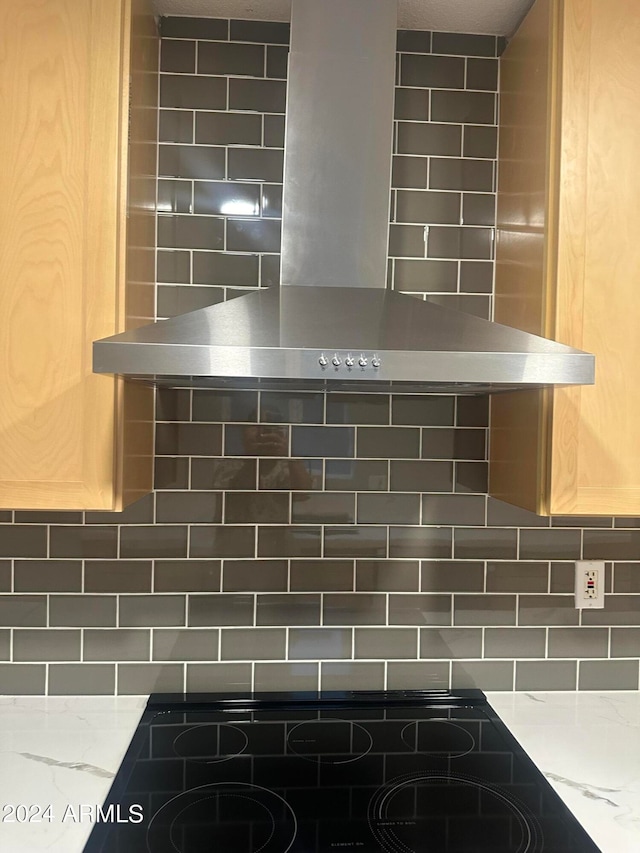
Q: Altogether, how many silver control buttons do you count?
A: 5